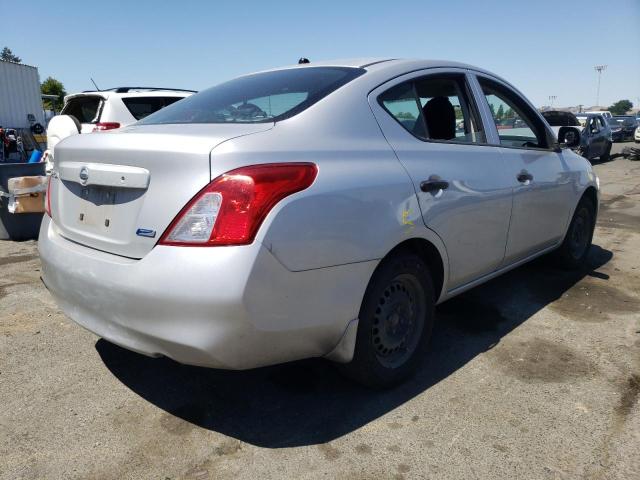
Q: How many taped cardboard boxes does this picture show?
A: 1